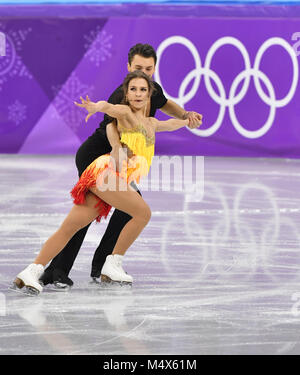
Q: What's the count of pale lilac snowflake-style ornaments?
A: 4